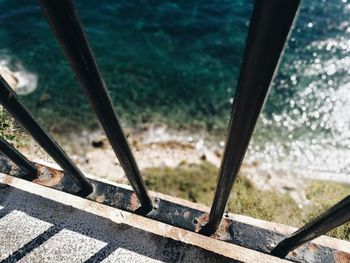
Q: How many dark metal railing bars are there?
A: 5